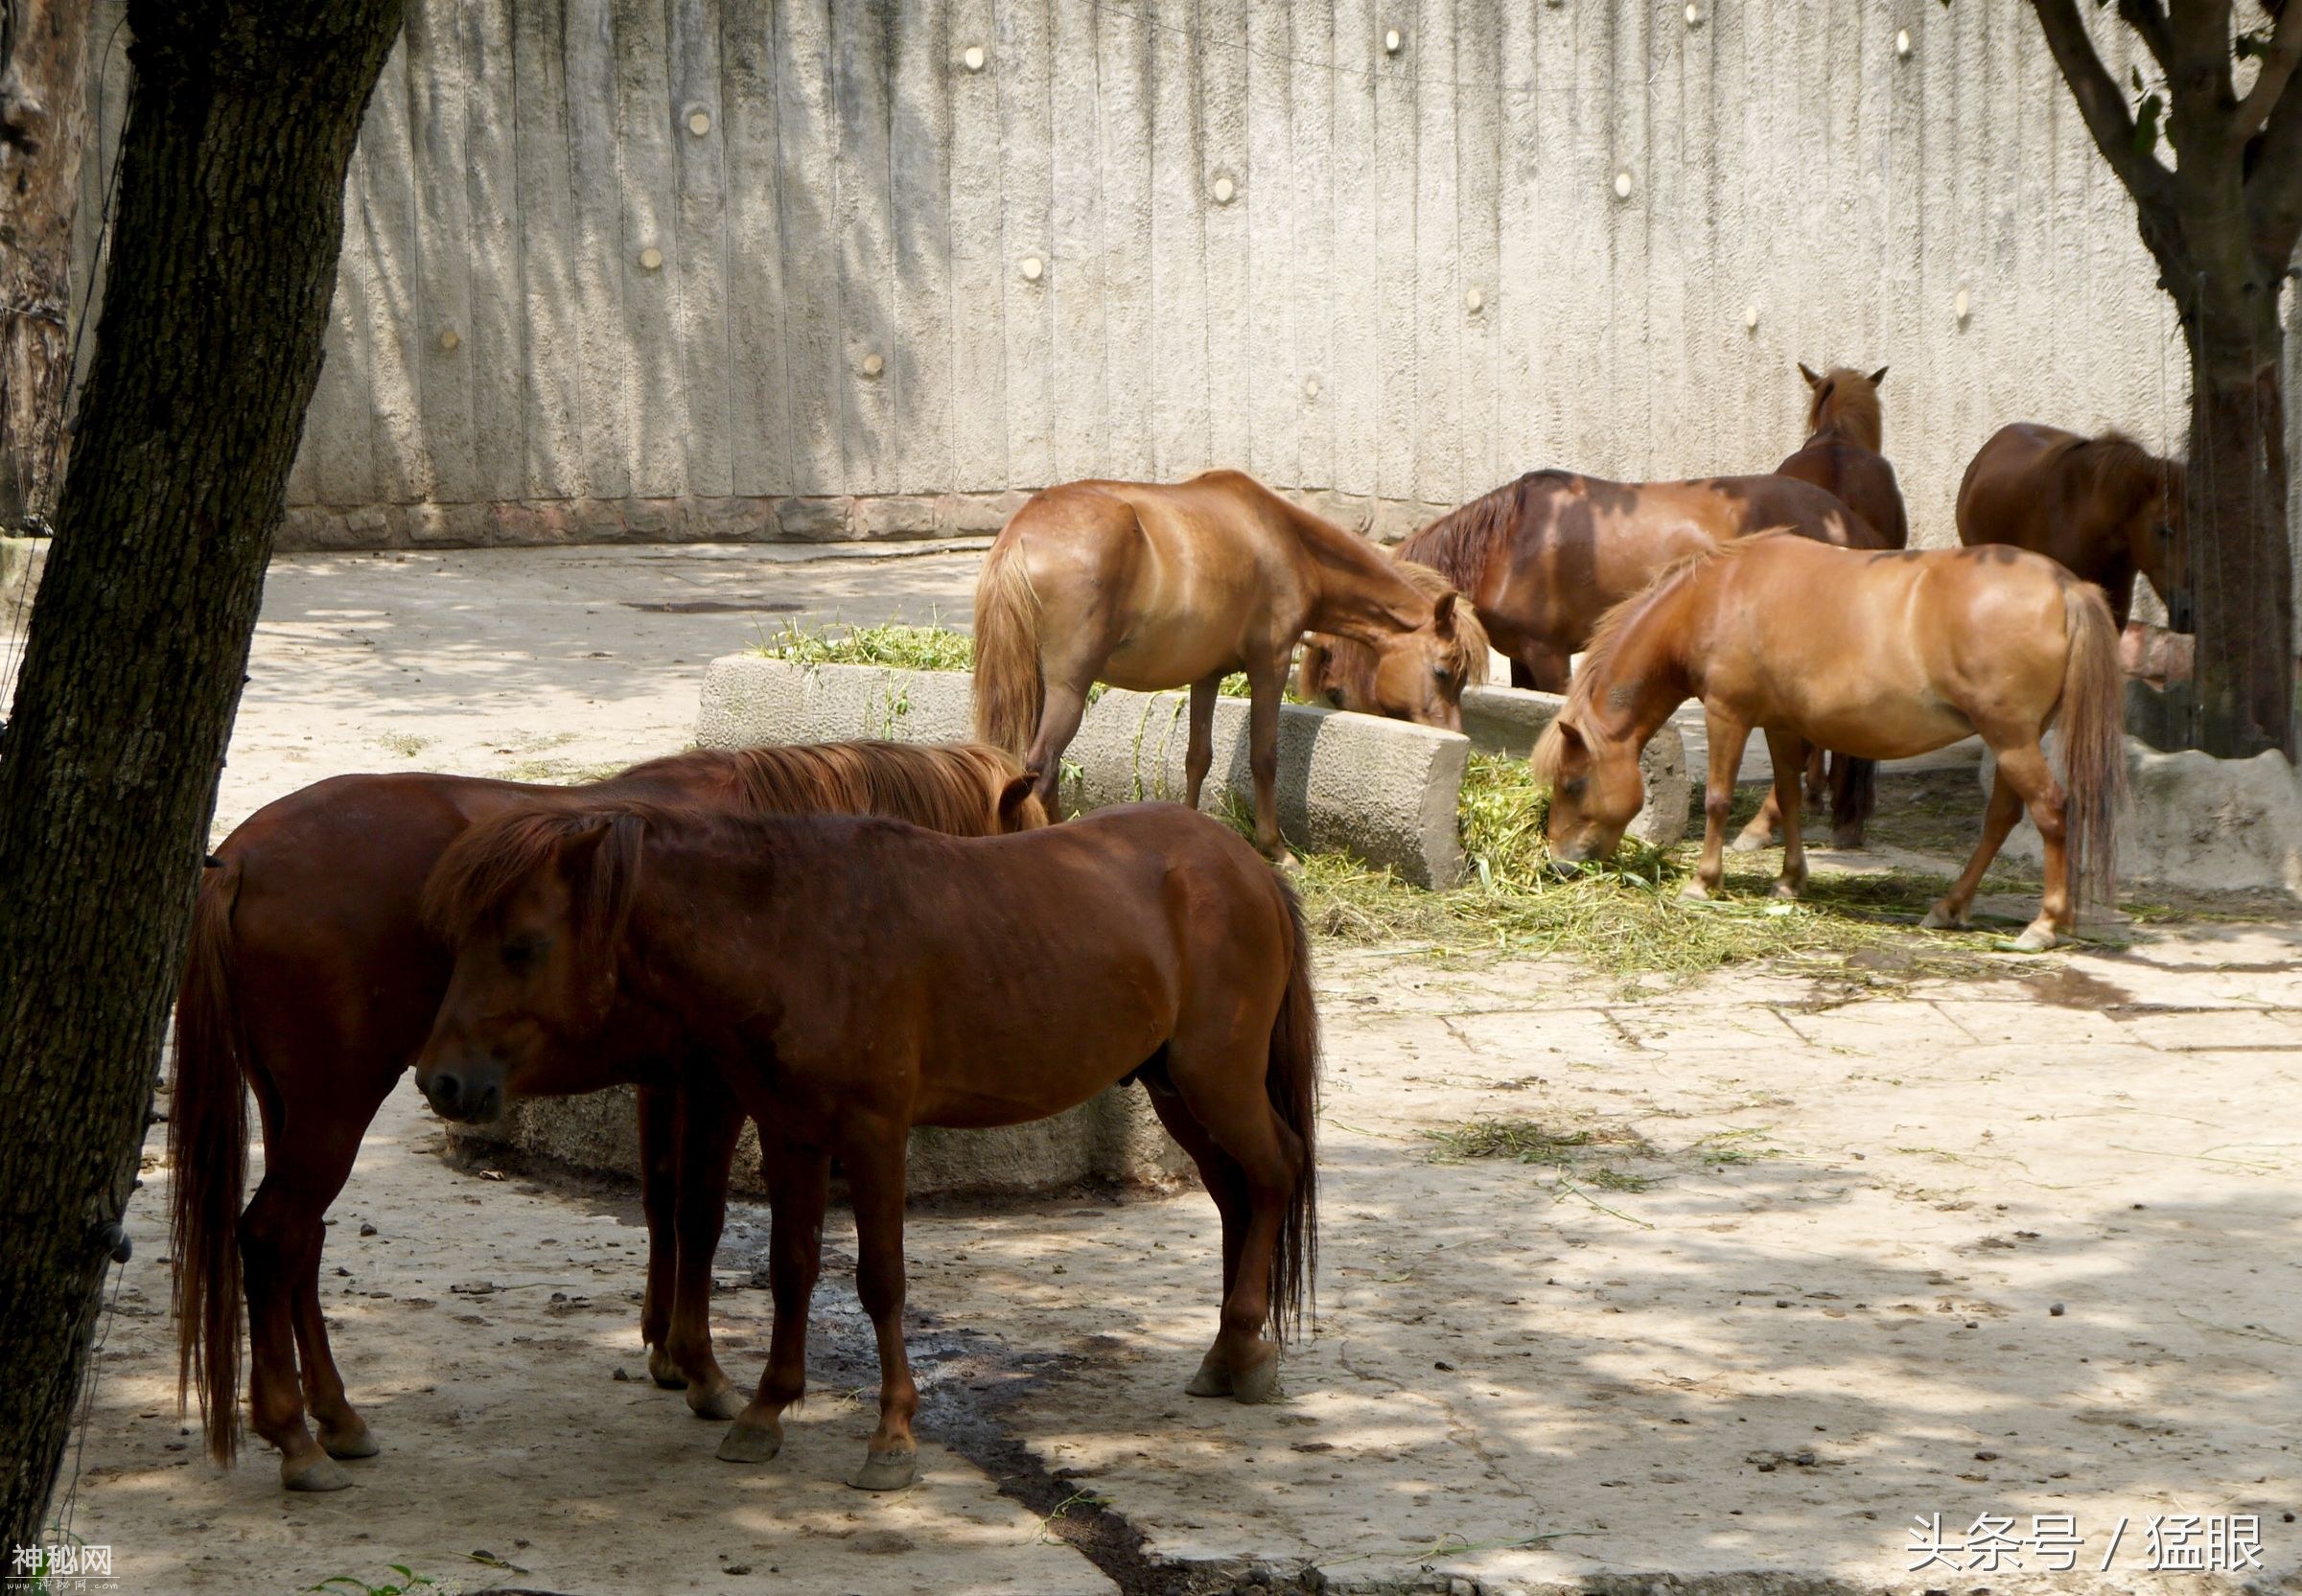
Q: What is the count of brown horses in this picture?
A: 7